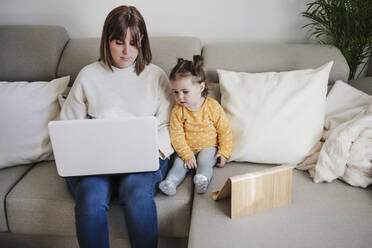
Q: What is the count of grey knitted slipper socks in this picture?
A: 2